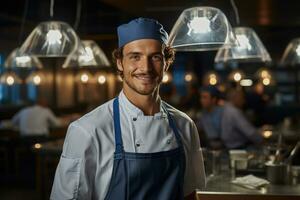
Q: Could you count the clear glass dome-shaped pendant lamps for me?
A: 6